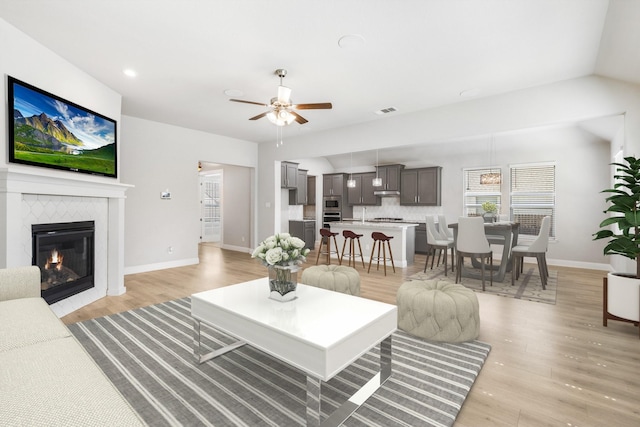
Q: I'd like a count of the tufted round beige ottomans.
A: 2